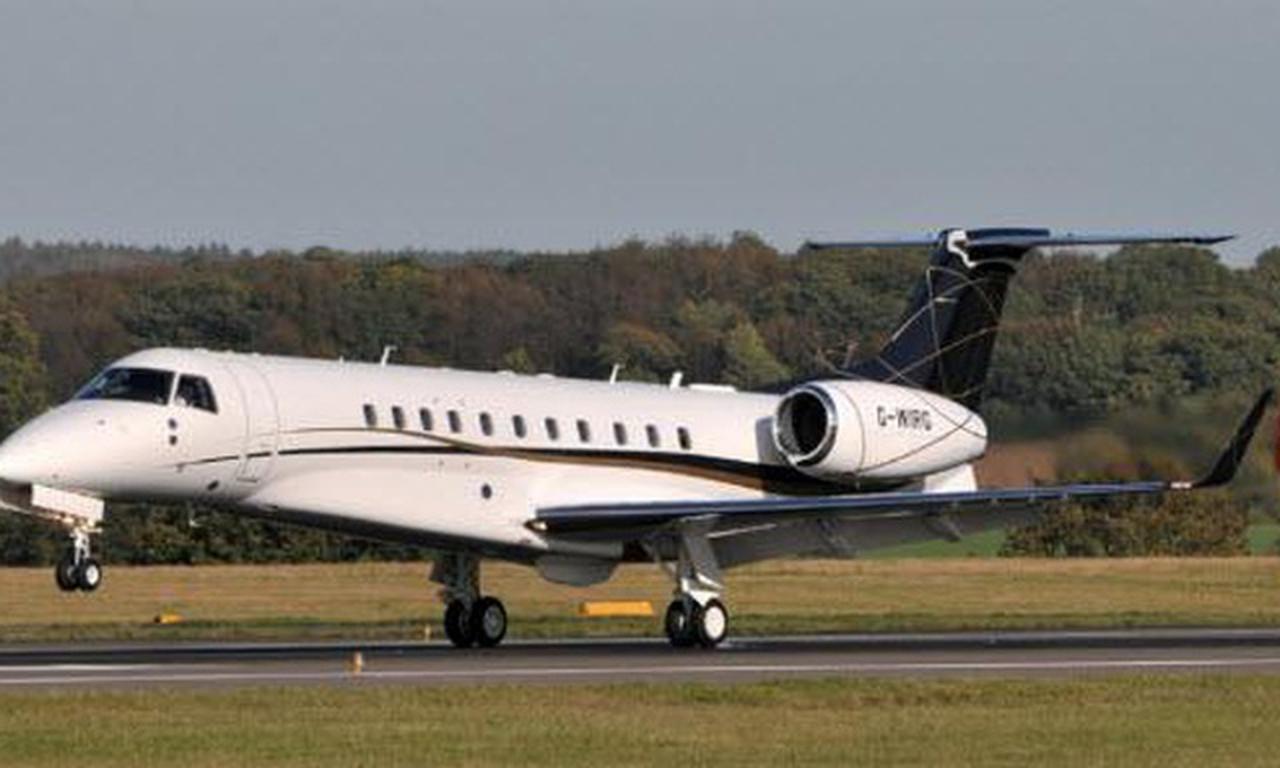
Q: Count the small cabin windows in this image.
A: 11